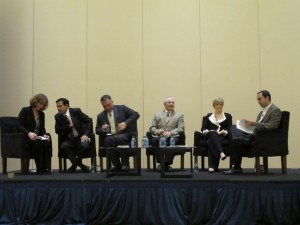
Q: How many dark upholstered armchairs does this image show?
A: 6